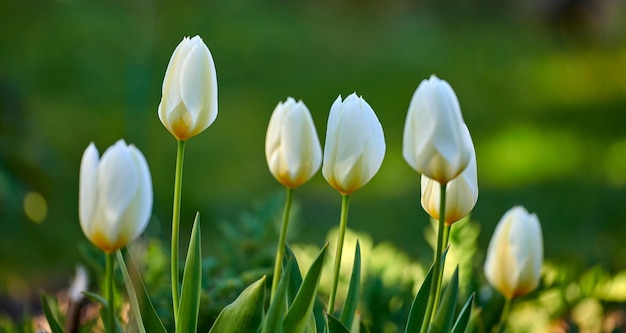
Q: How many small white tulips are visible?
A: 7